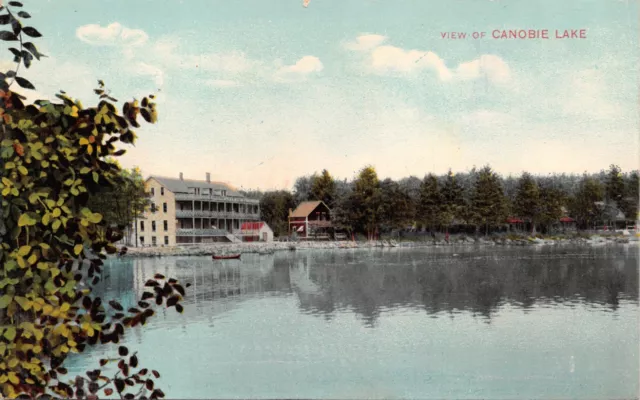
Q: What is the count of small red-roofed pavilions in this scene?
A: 2